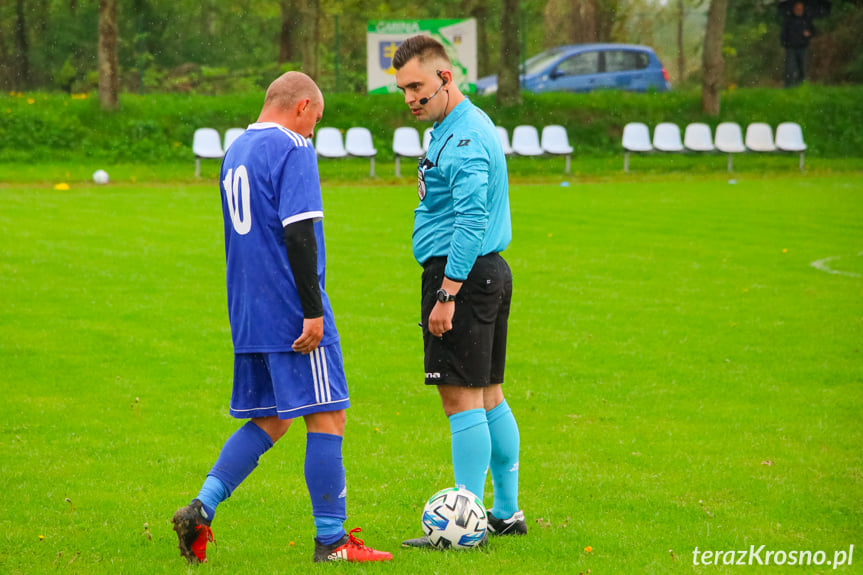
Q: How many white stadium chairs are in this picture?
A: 15